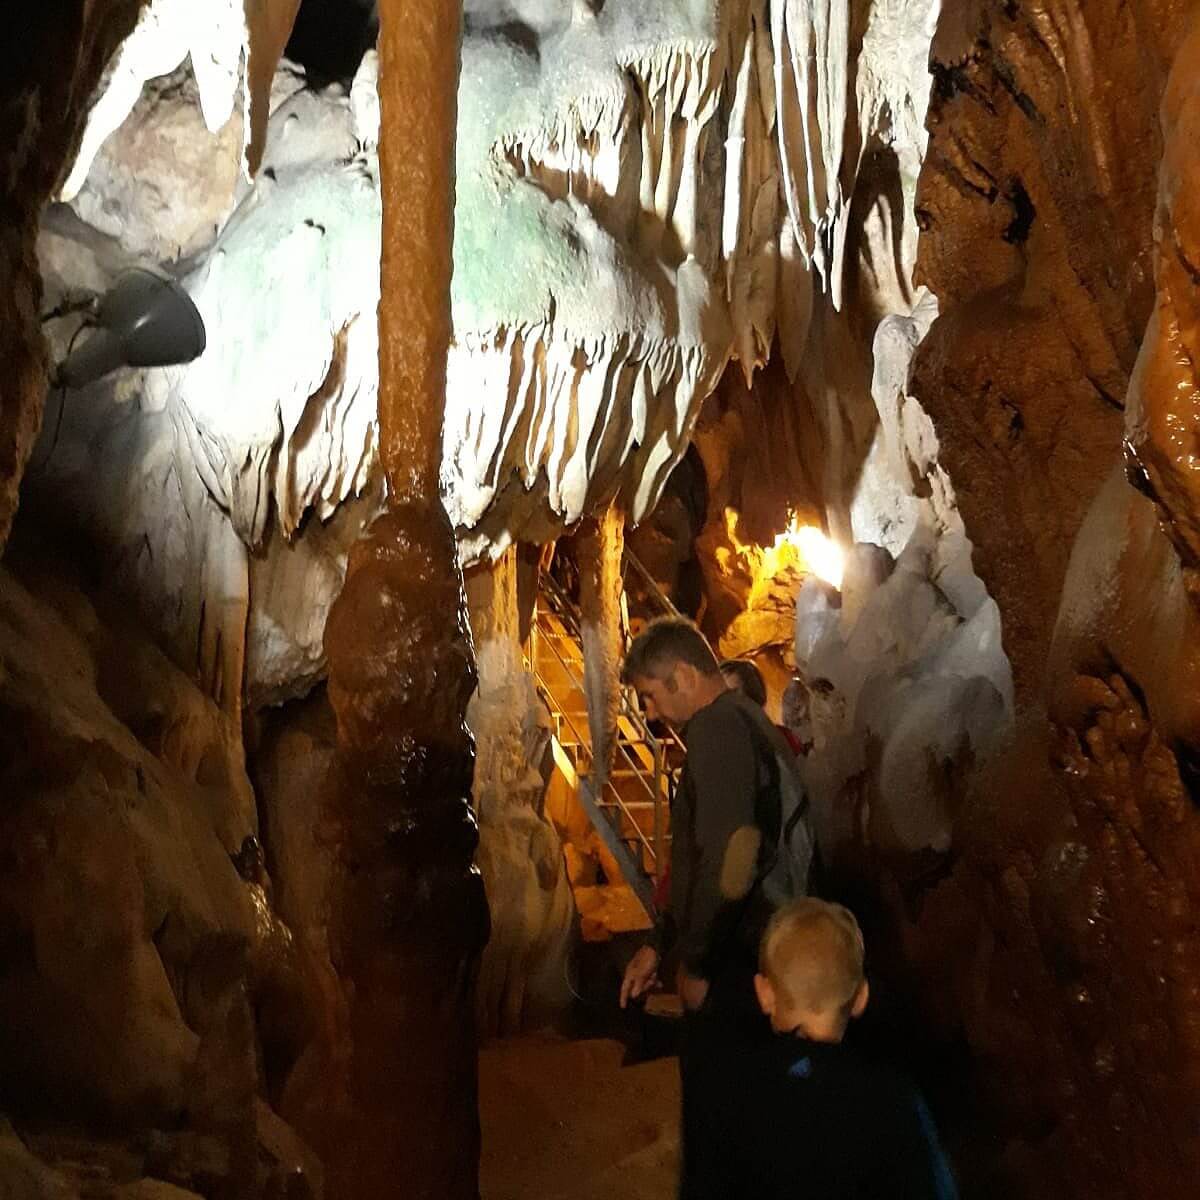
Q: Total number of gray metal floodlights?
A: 1